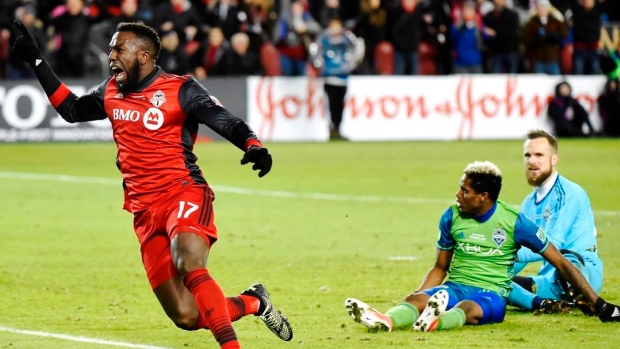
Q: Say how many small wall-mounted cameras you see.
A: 0